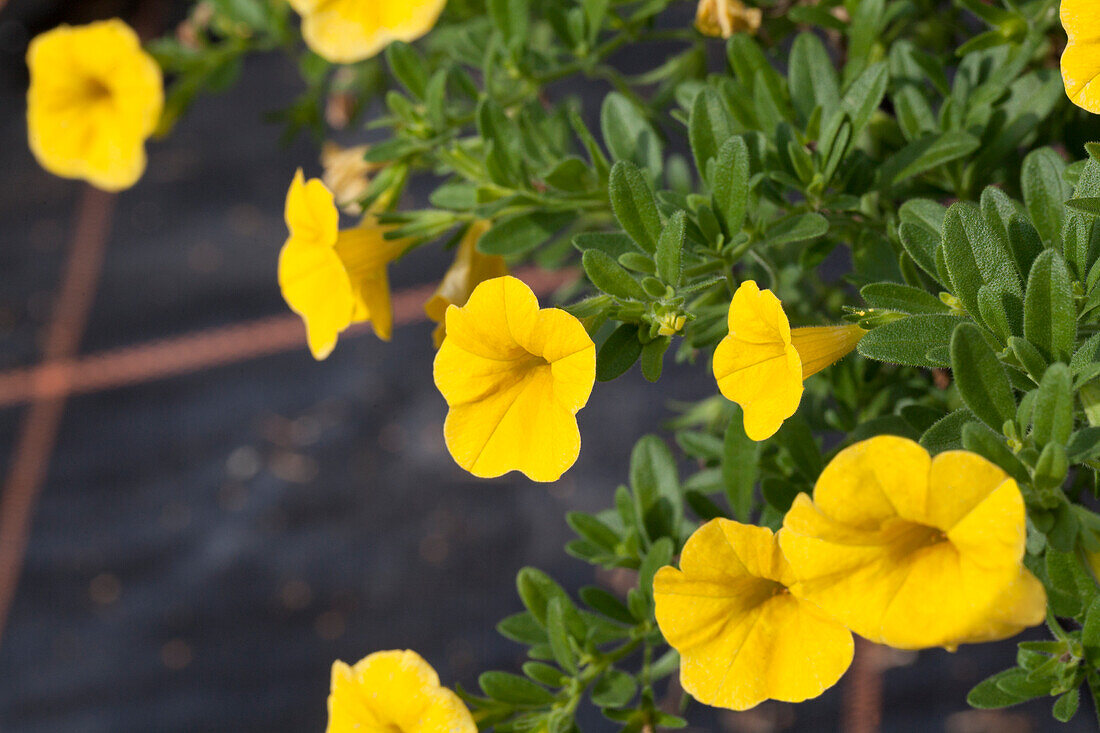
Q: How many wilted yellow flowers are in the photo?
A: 2